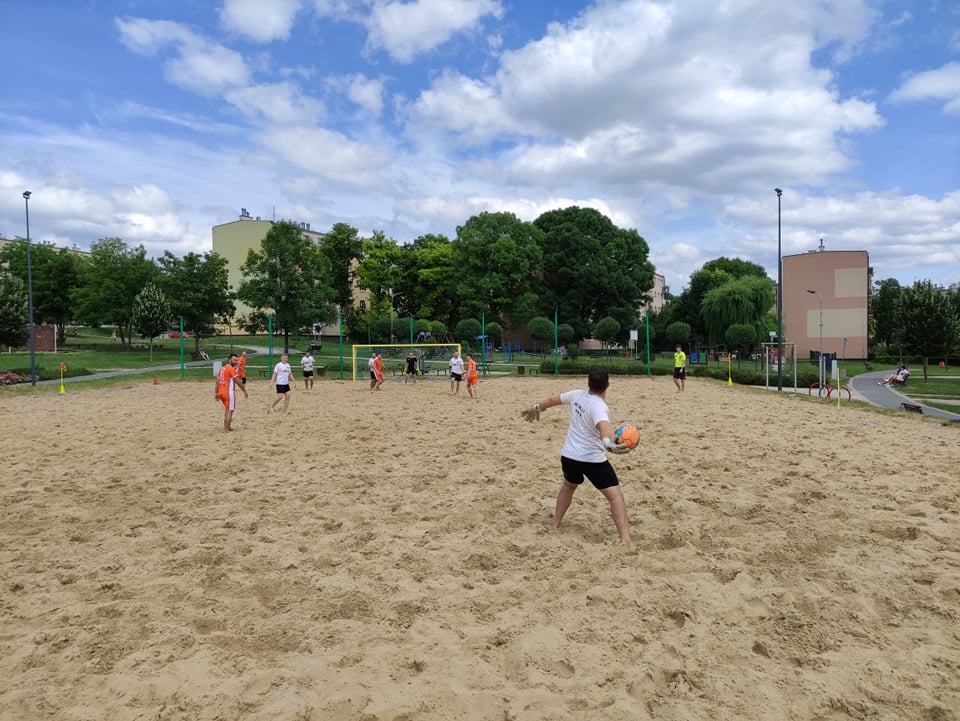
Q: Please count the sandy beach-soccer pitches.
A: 1